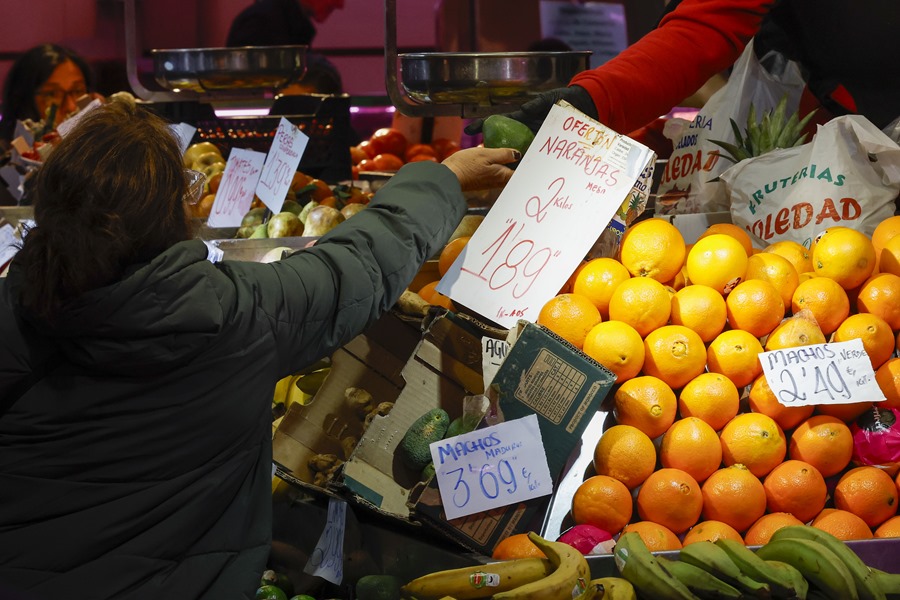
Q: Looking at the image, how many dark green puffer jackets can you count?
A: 1